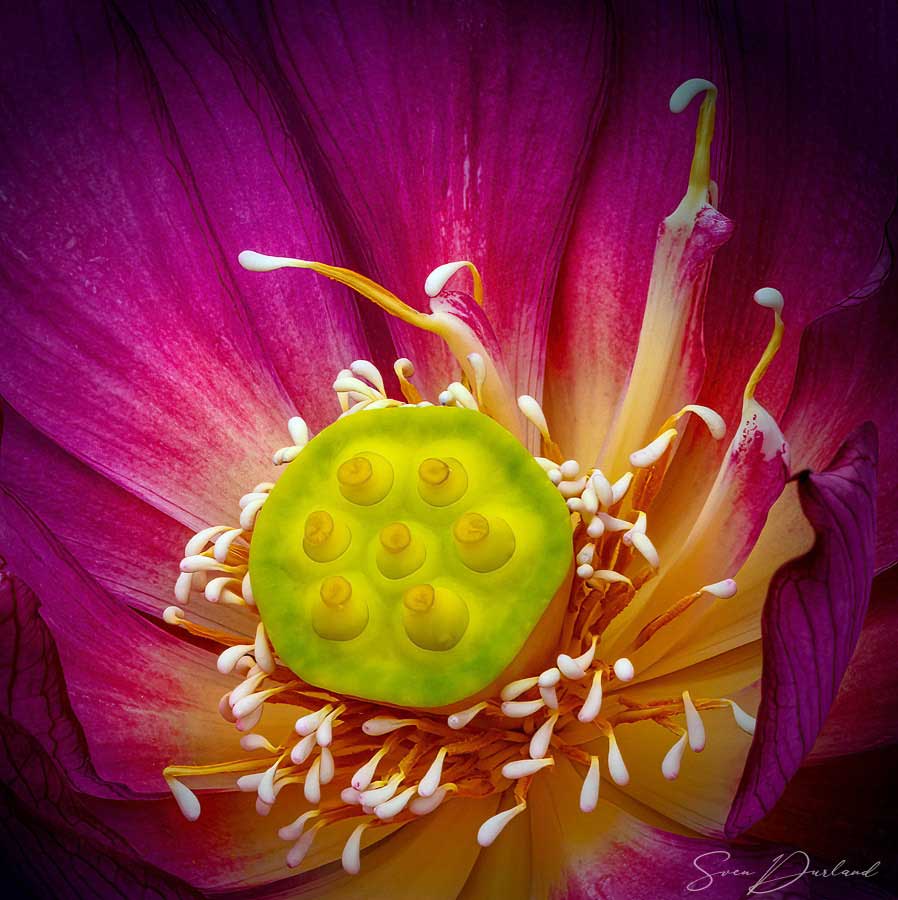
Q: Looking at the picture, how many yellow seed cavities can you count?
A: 7